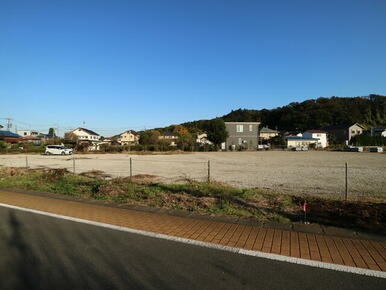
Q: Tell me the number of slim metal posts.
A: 5